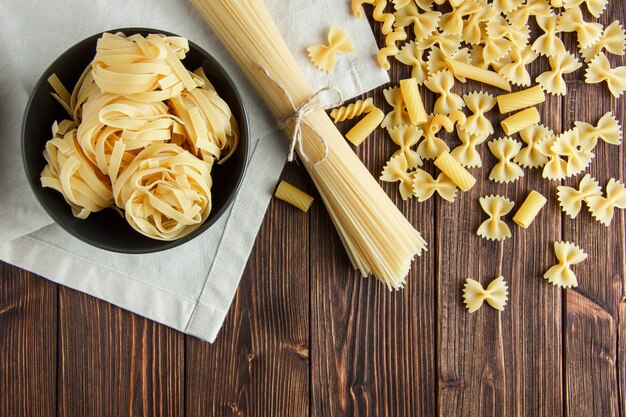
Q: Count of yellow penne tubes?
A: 8